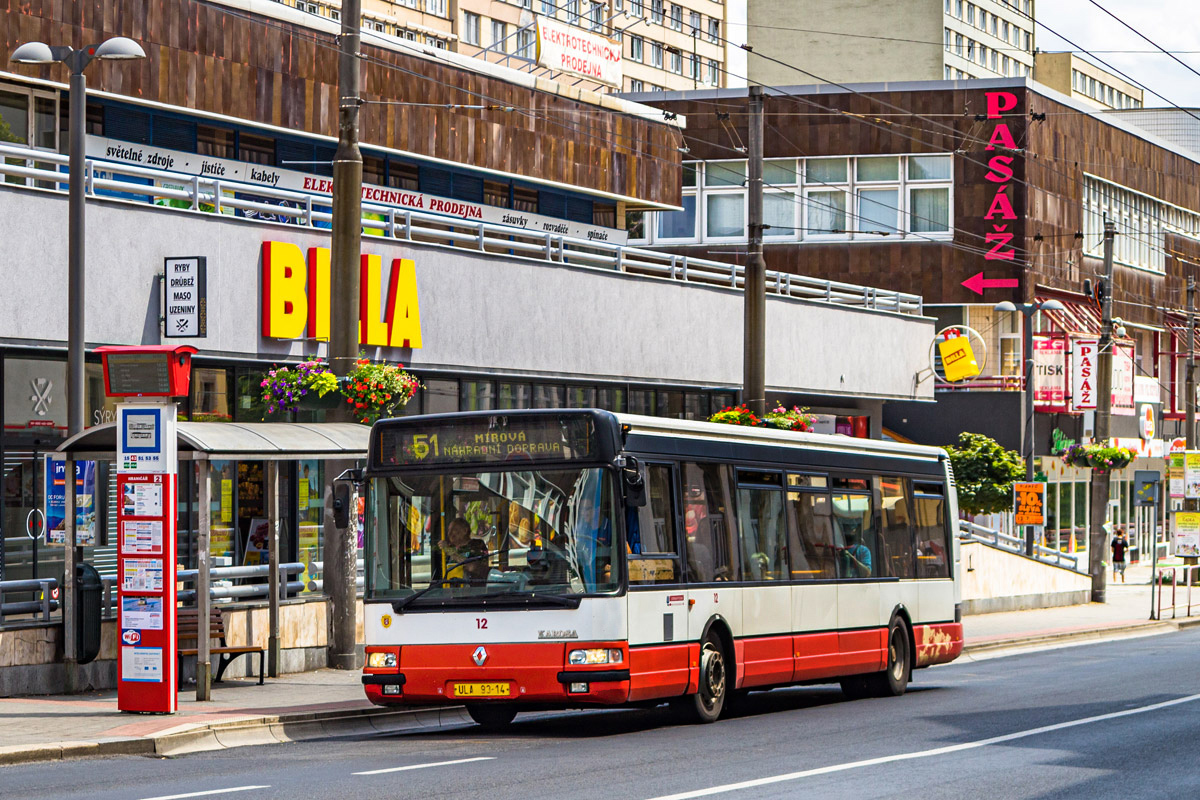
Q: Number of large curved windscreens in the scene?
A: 1